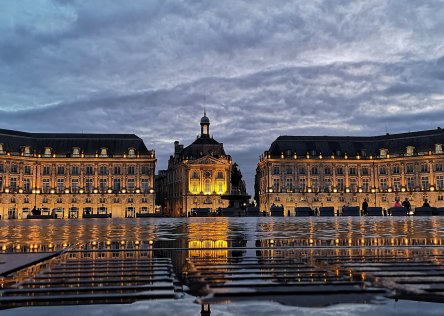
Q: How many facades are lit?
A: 3